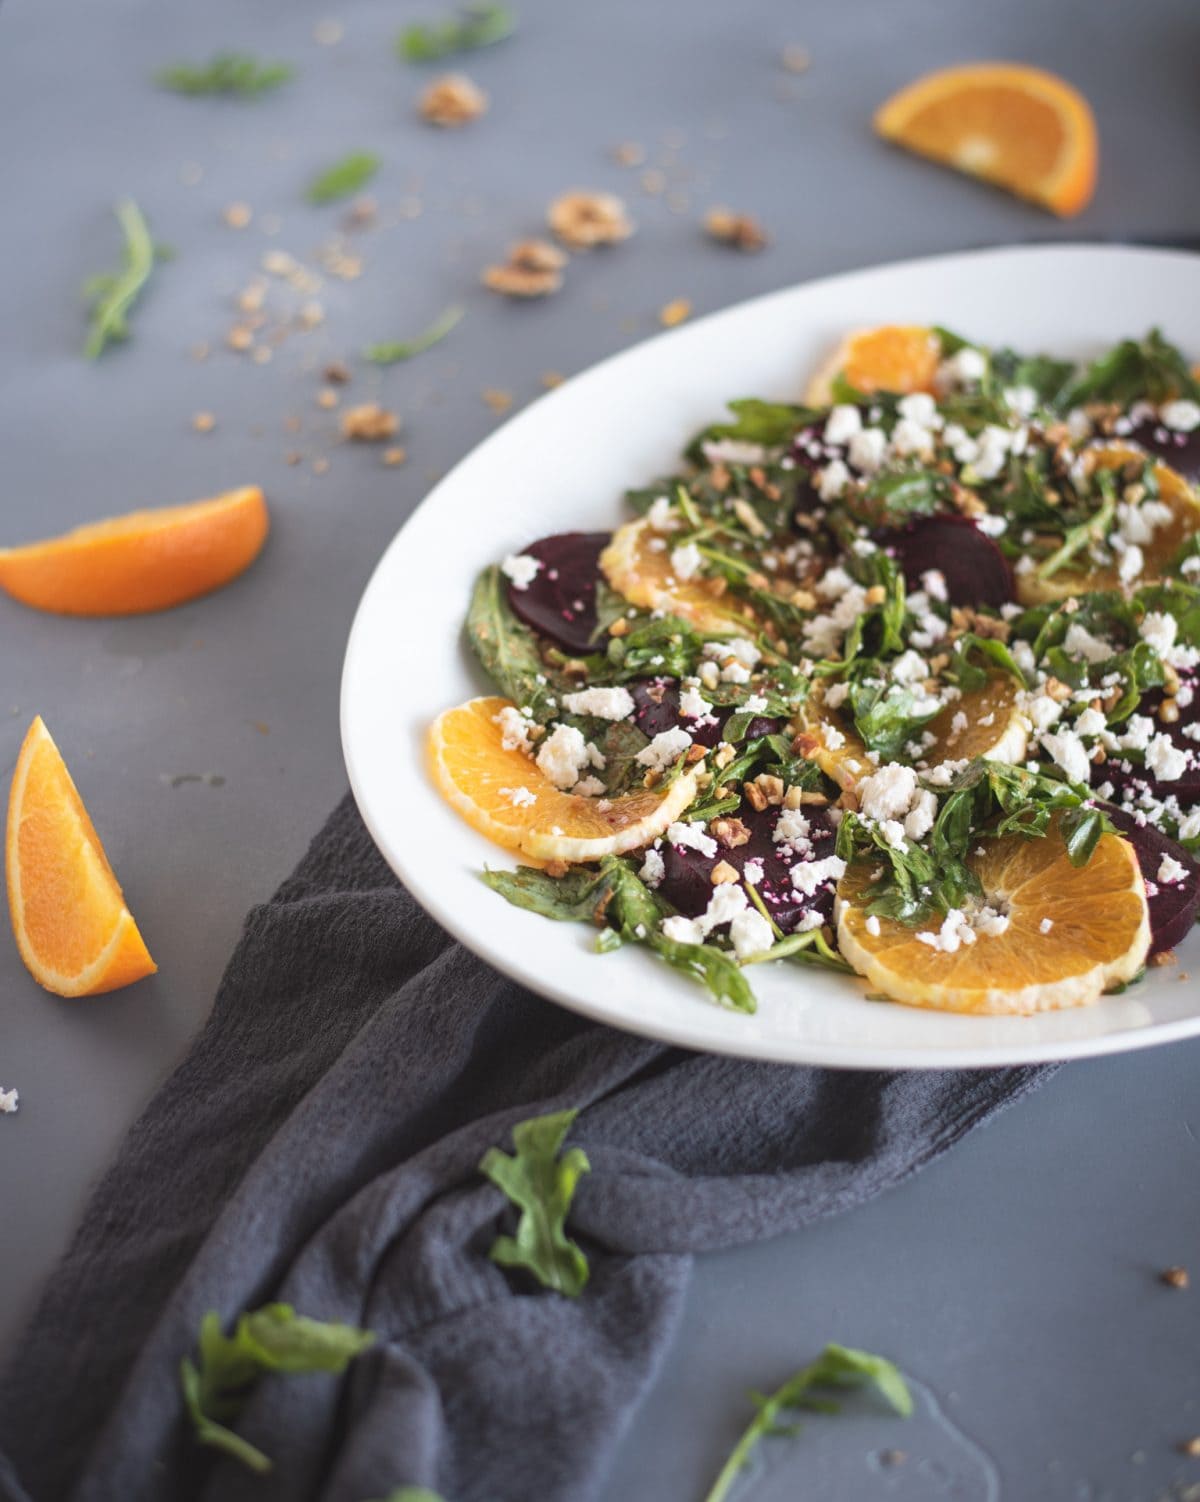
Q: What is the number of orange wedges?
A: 3